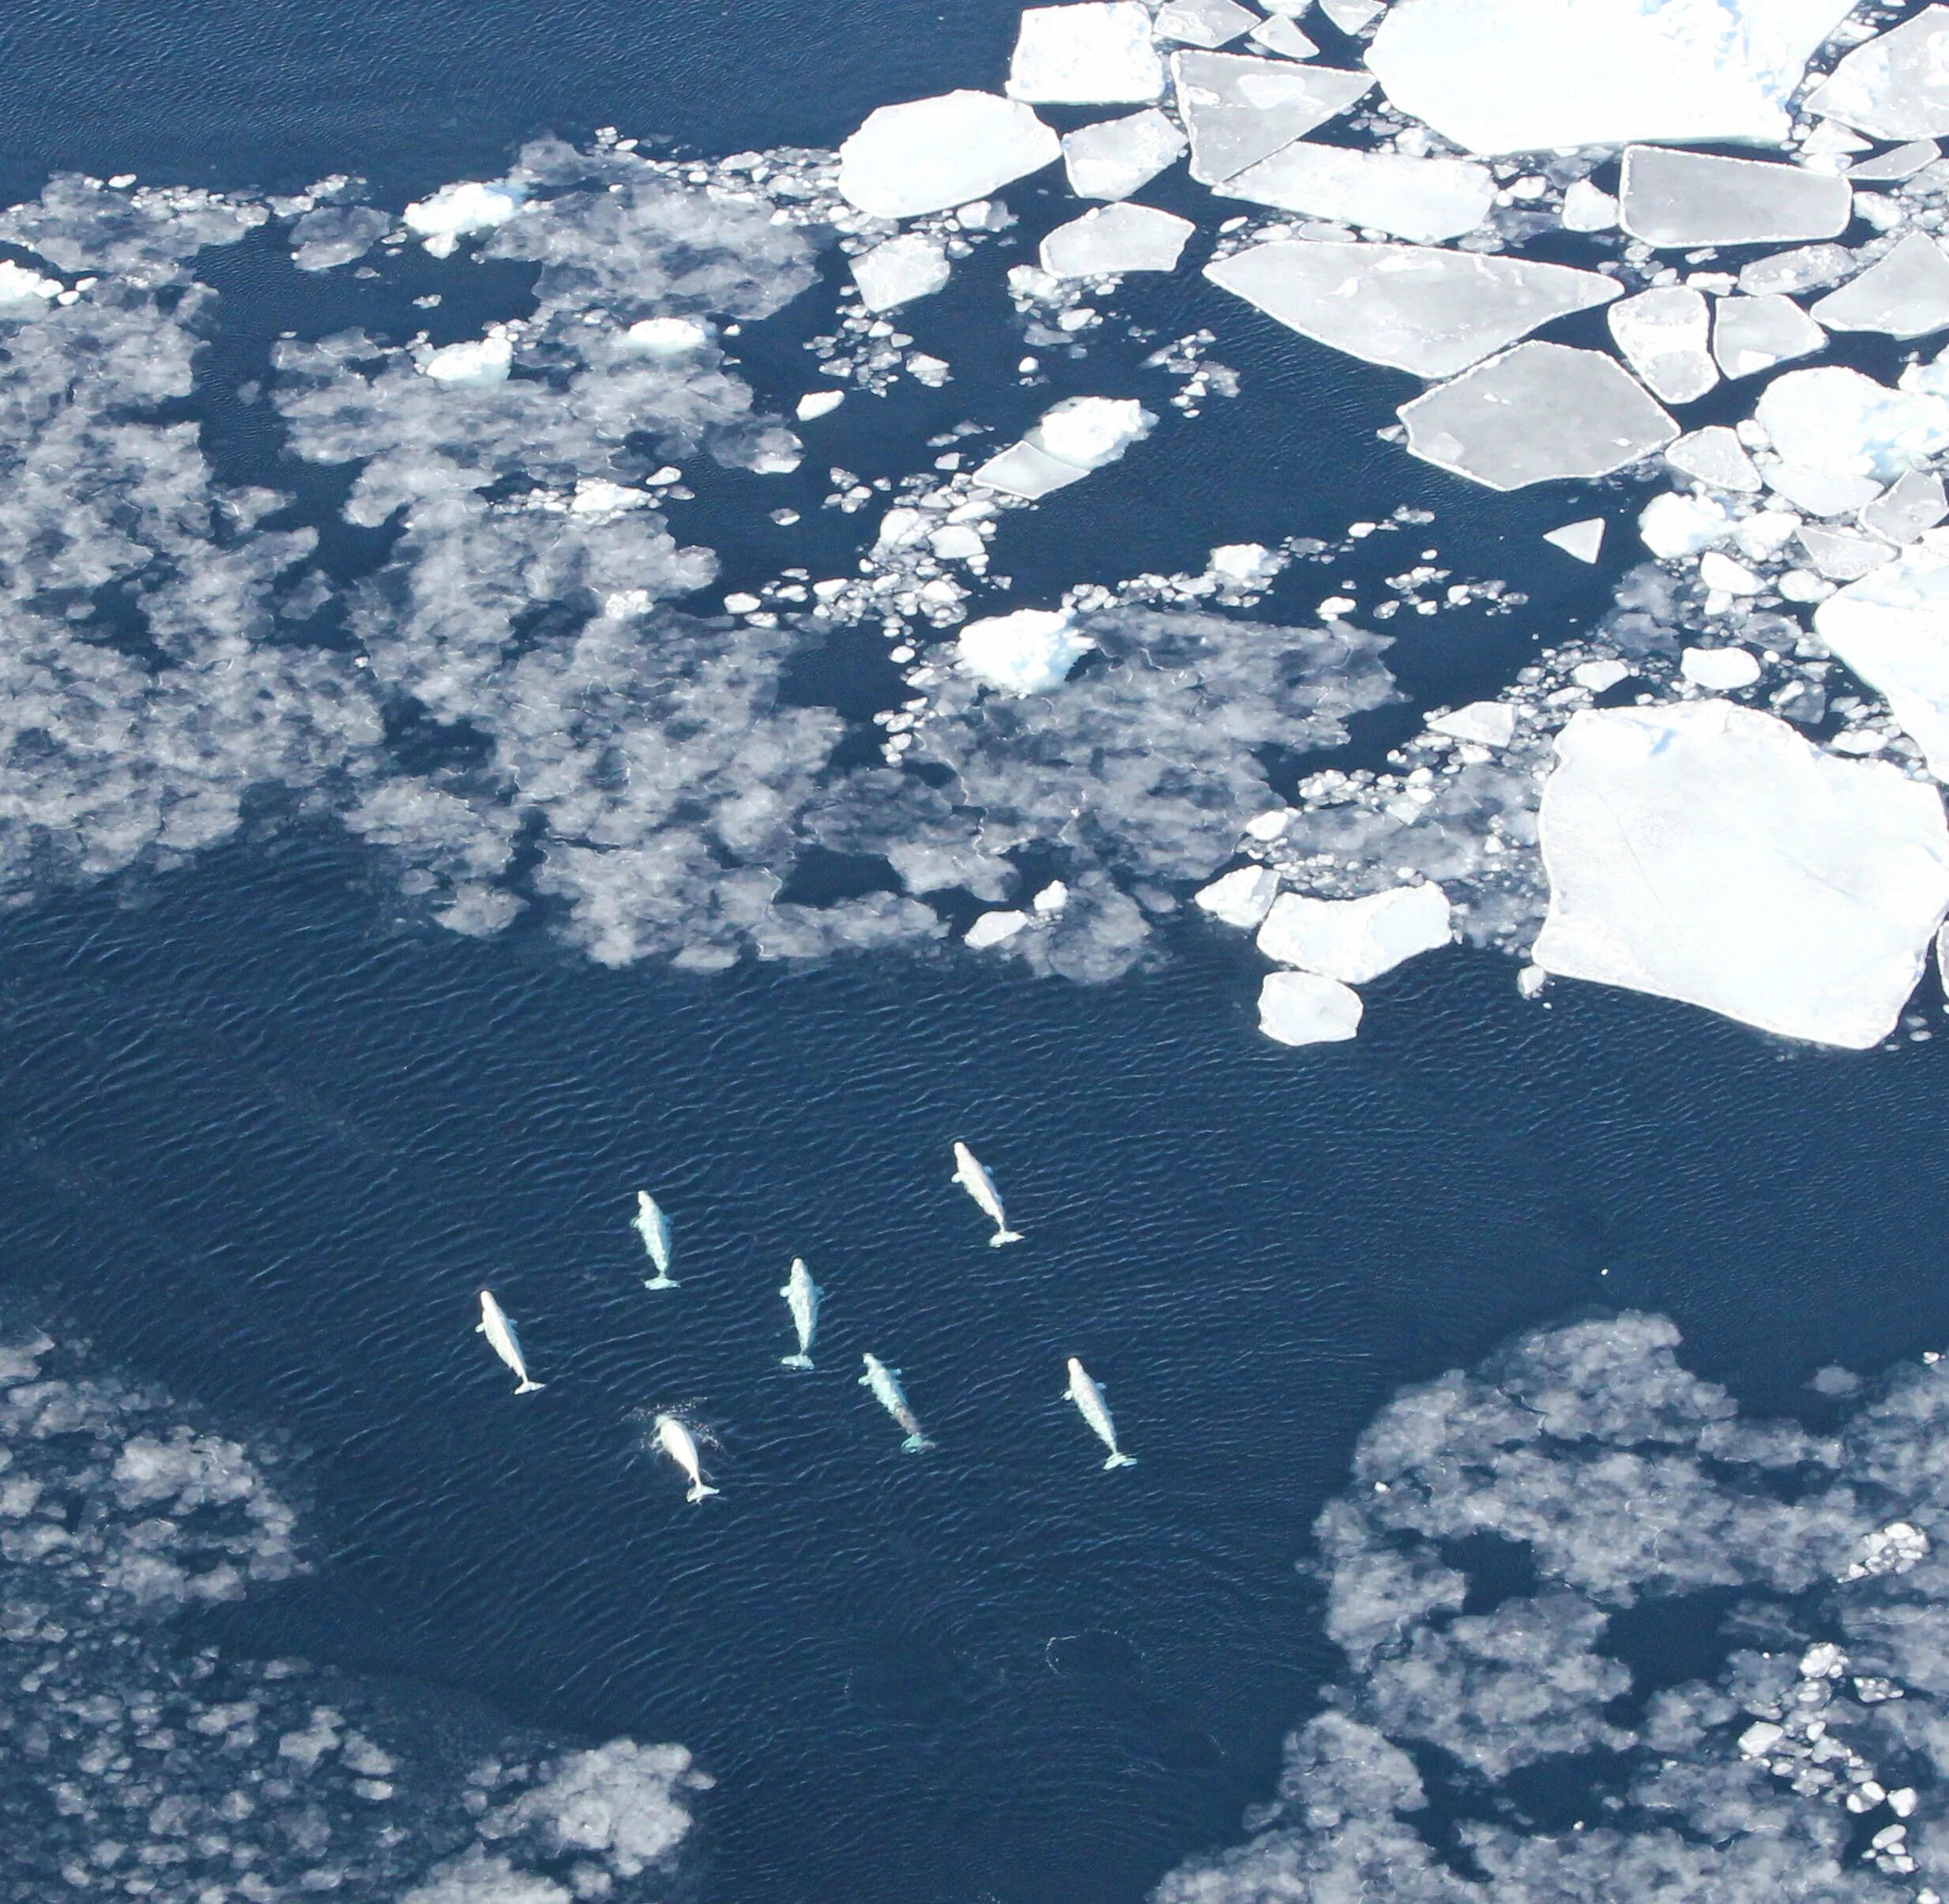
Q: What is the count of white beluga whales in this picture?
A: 7